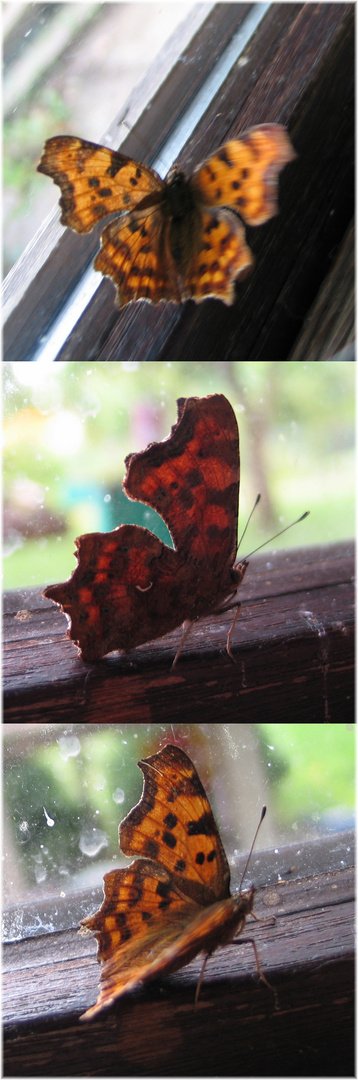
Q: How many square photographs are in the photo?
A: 3